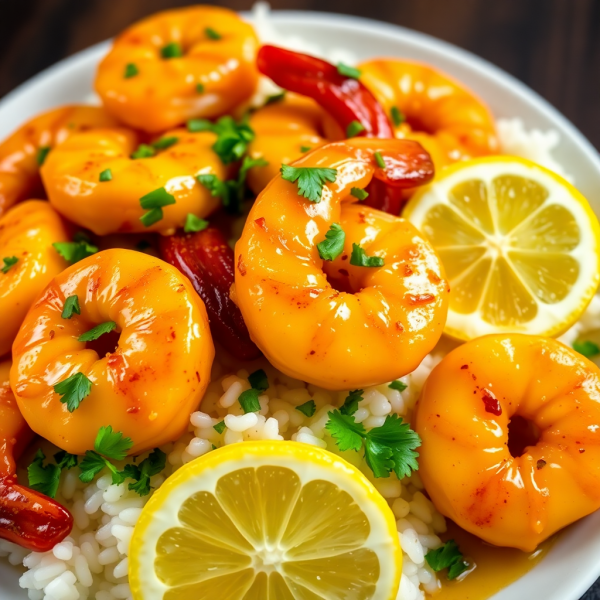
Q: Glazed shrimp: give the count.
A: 10